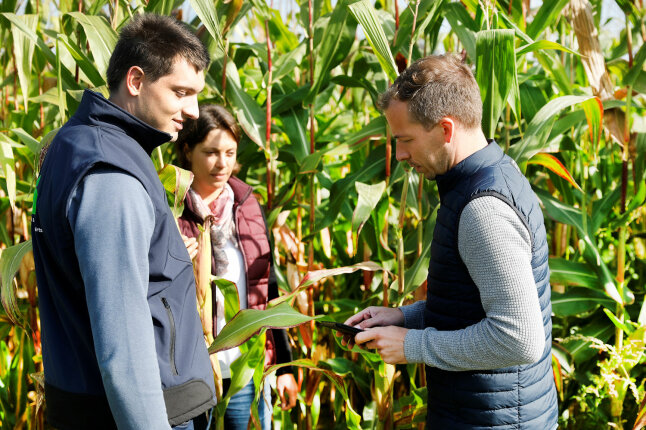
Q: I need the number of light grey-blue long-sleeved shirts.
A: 2